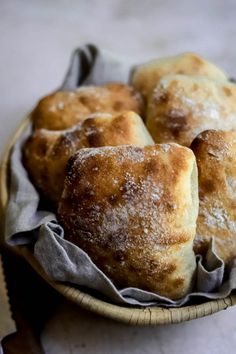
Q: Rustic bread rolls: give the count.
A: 6